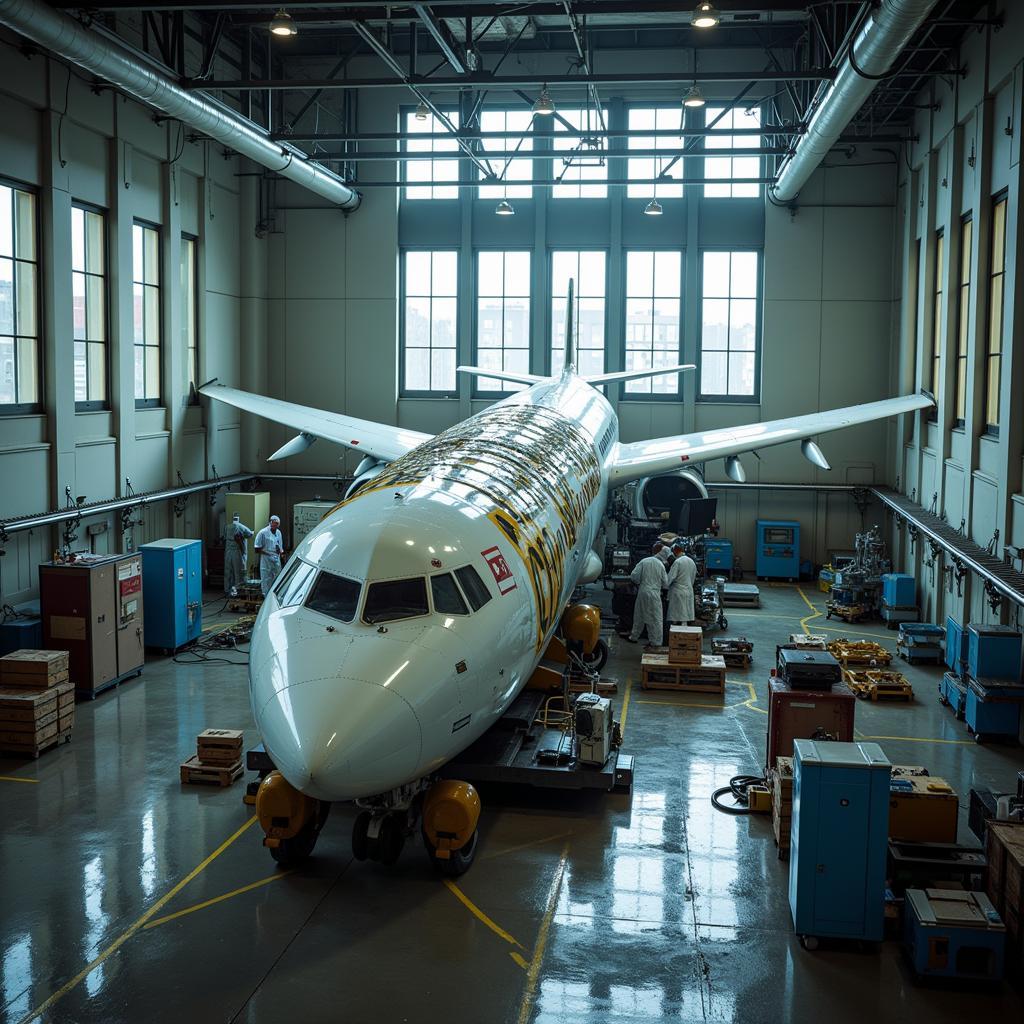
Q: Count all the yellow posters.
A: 0